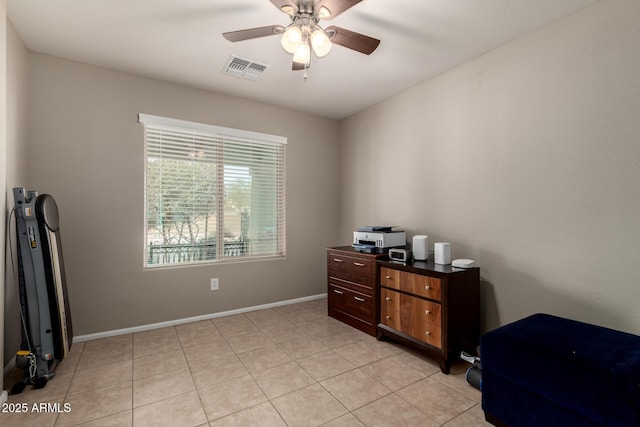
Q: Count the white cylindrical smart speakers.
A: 2